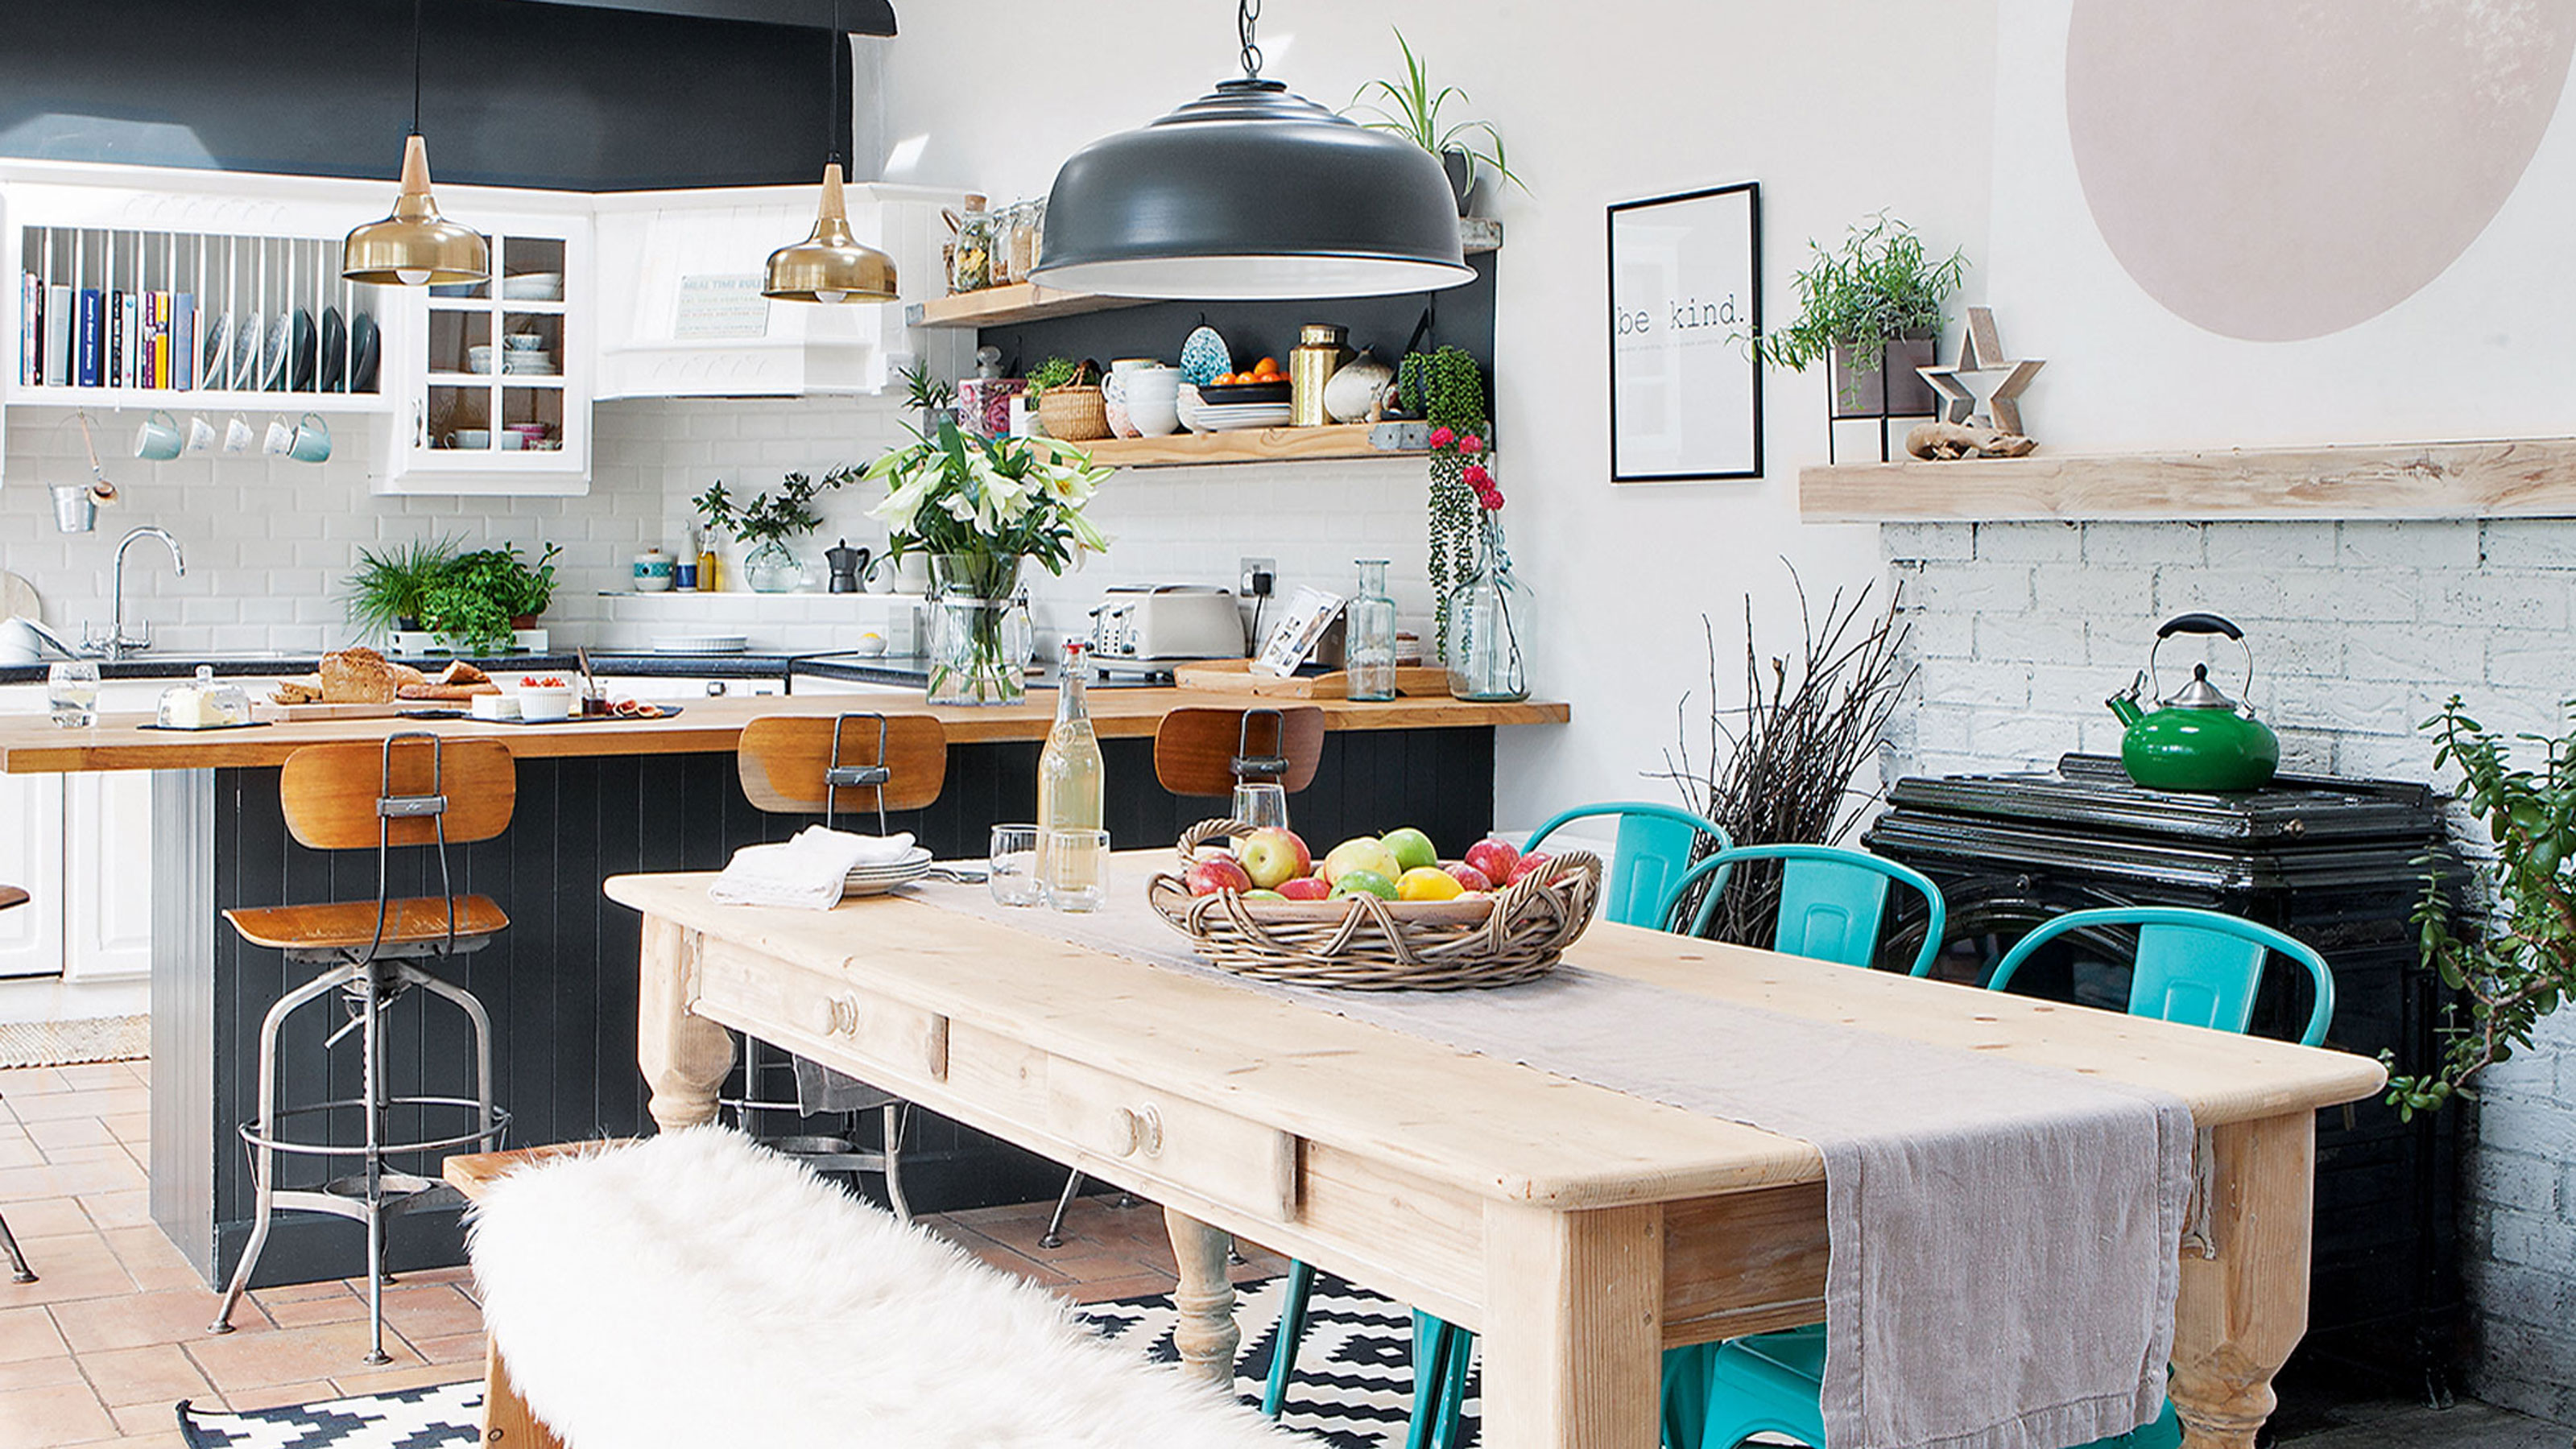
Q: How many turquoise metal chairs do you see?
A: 3